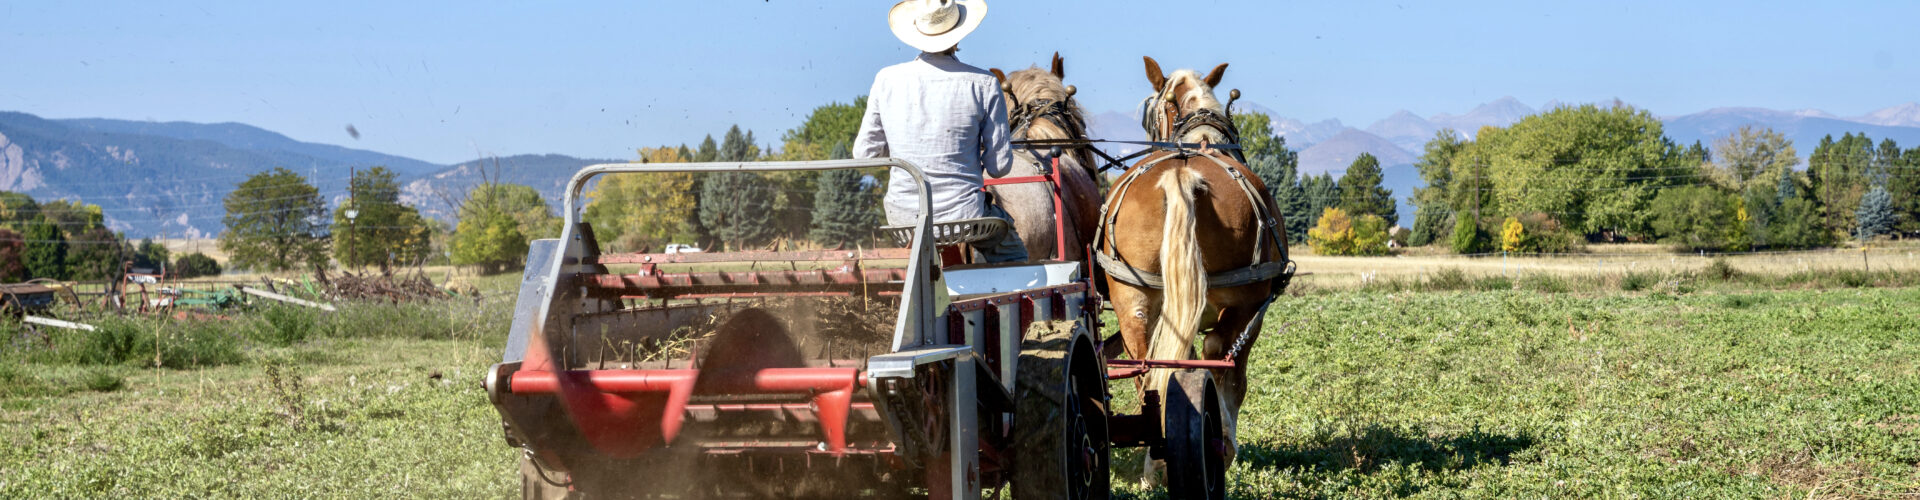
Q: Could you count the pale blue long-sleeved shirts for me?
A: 1